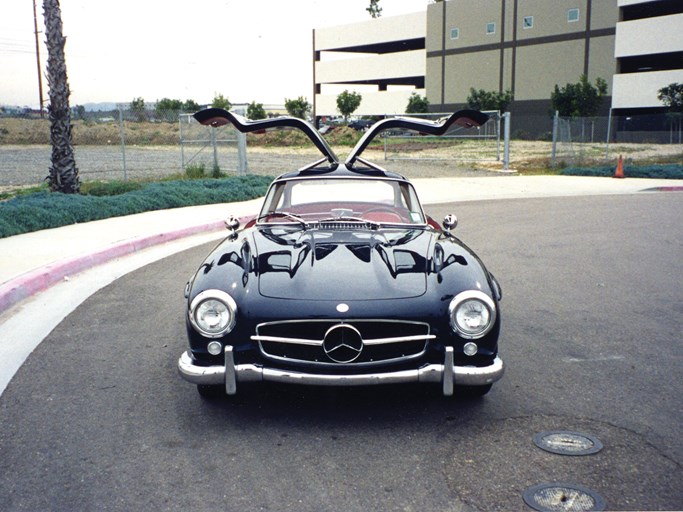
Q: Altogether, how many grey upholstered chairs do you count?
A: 0